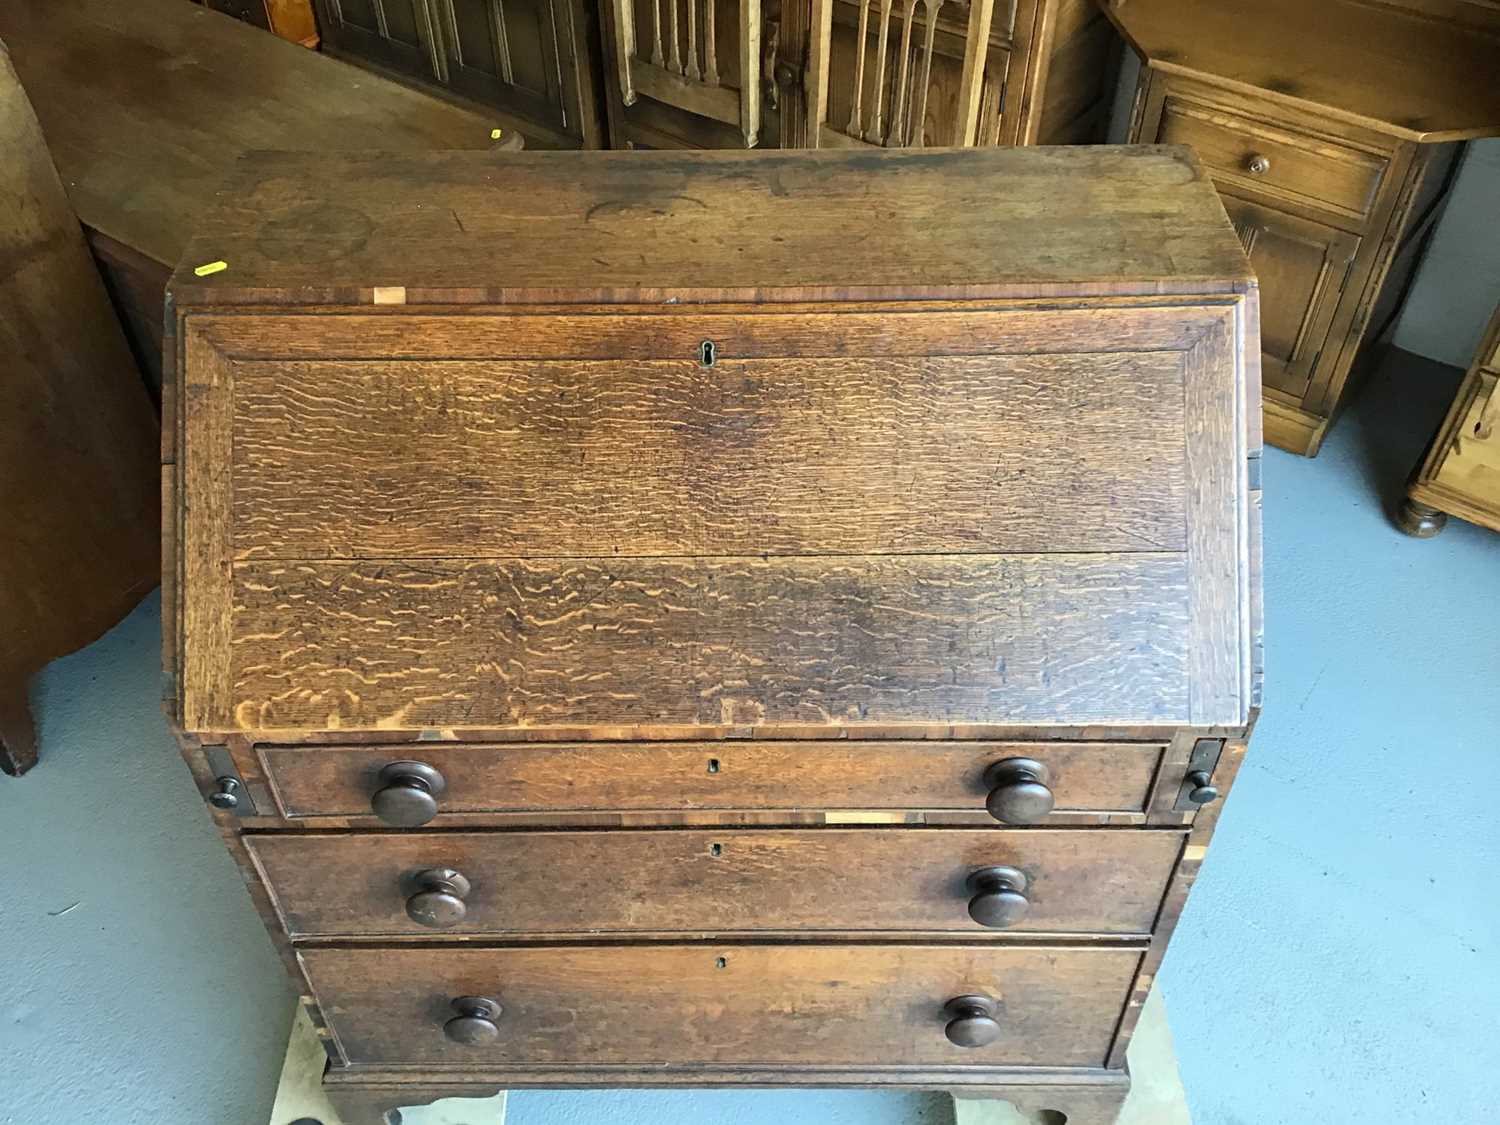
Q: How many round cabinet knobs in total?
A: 9